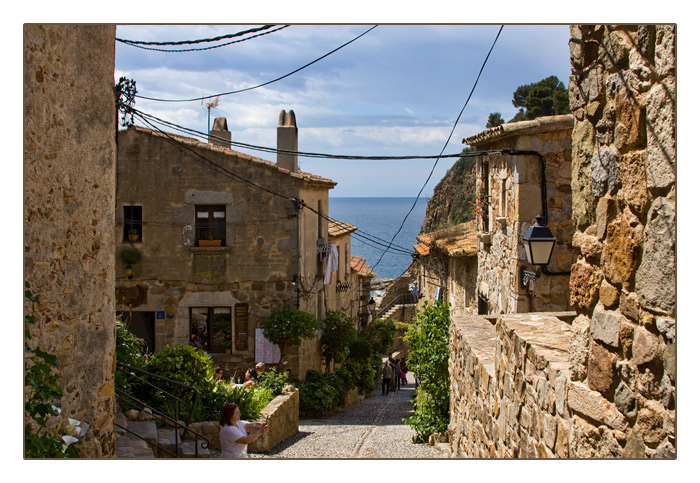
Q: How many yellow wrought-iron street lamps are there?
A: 0